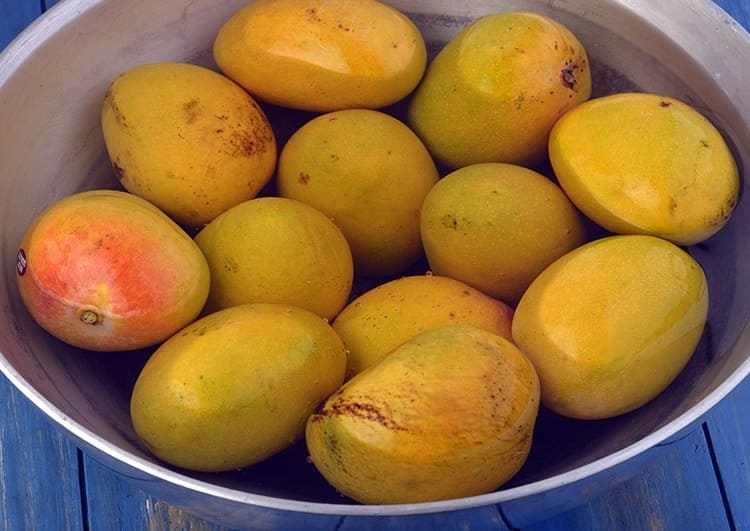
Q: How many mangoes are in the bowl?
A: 12